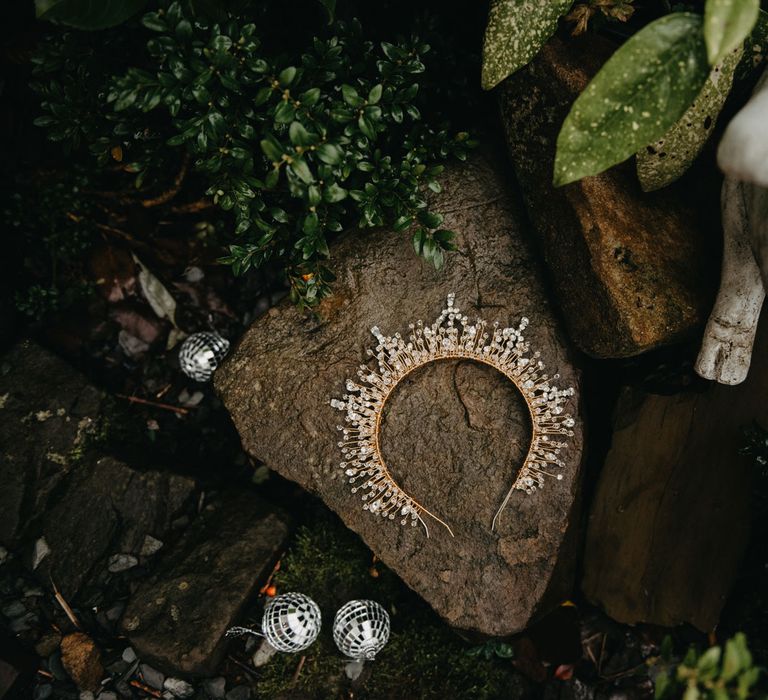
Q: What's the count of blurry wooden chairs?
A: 0